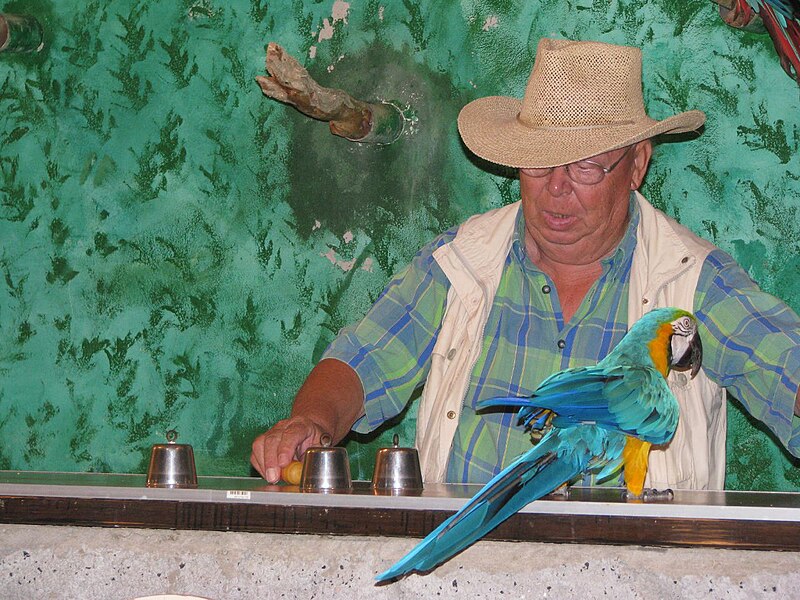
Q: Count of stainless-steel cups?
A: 3